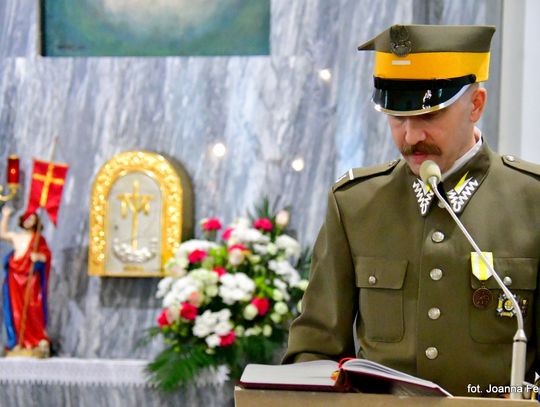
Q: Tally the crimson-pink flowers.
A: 10